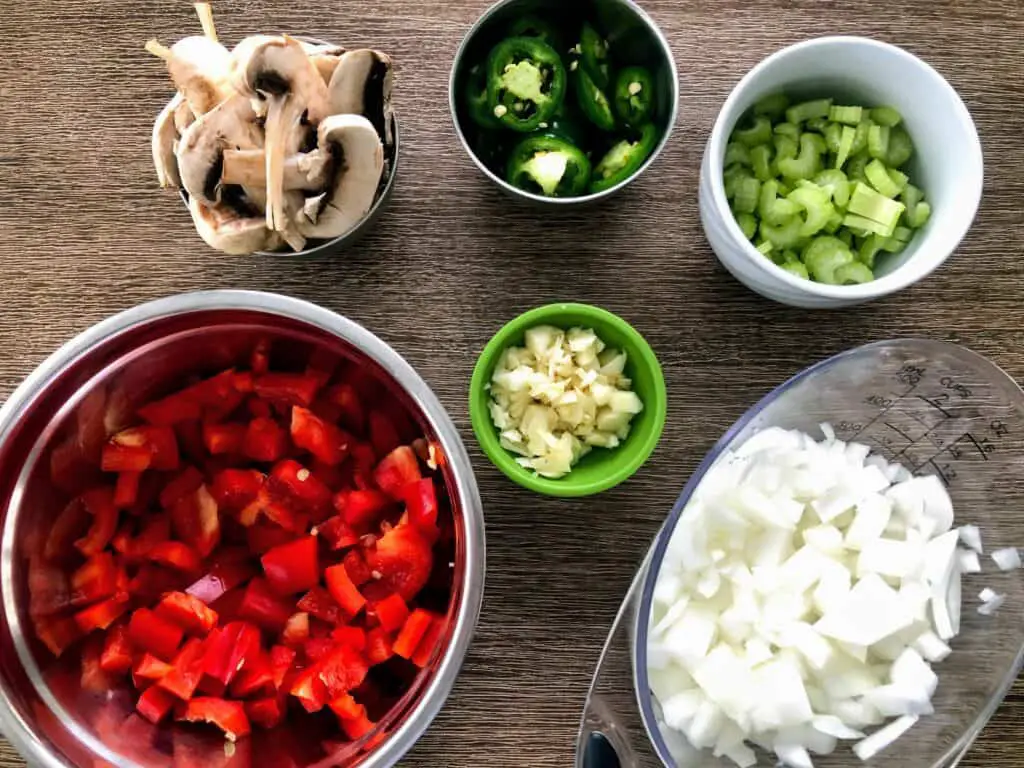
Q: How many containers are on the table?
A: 6